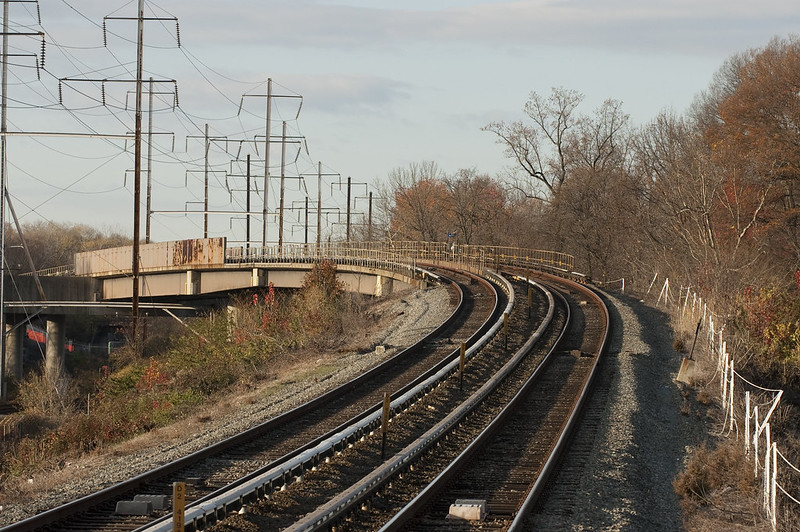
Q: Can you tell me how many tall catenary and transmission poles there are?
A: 11